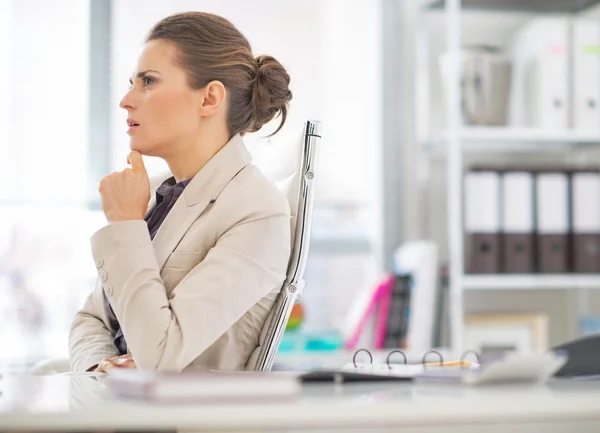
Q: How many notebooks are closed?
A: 1